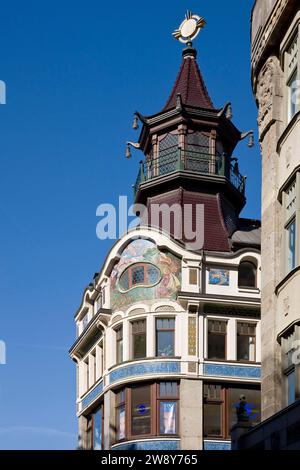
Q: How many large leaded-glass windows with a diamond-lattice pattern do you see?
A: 2